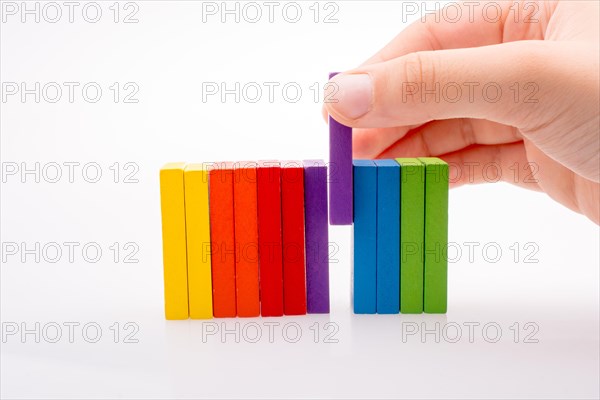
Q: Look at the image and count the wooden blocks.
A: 12